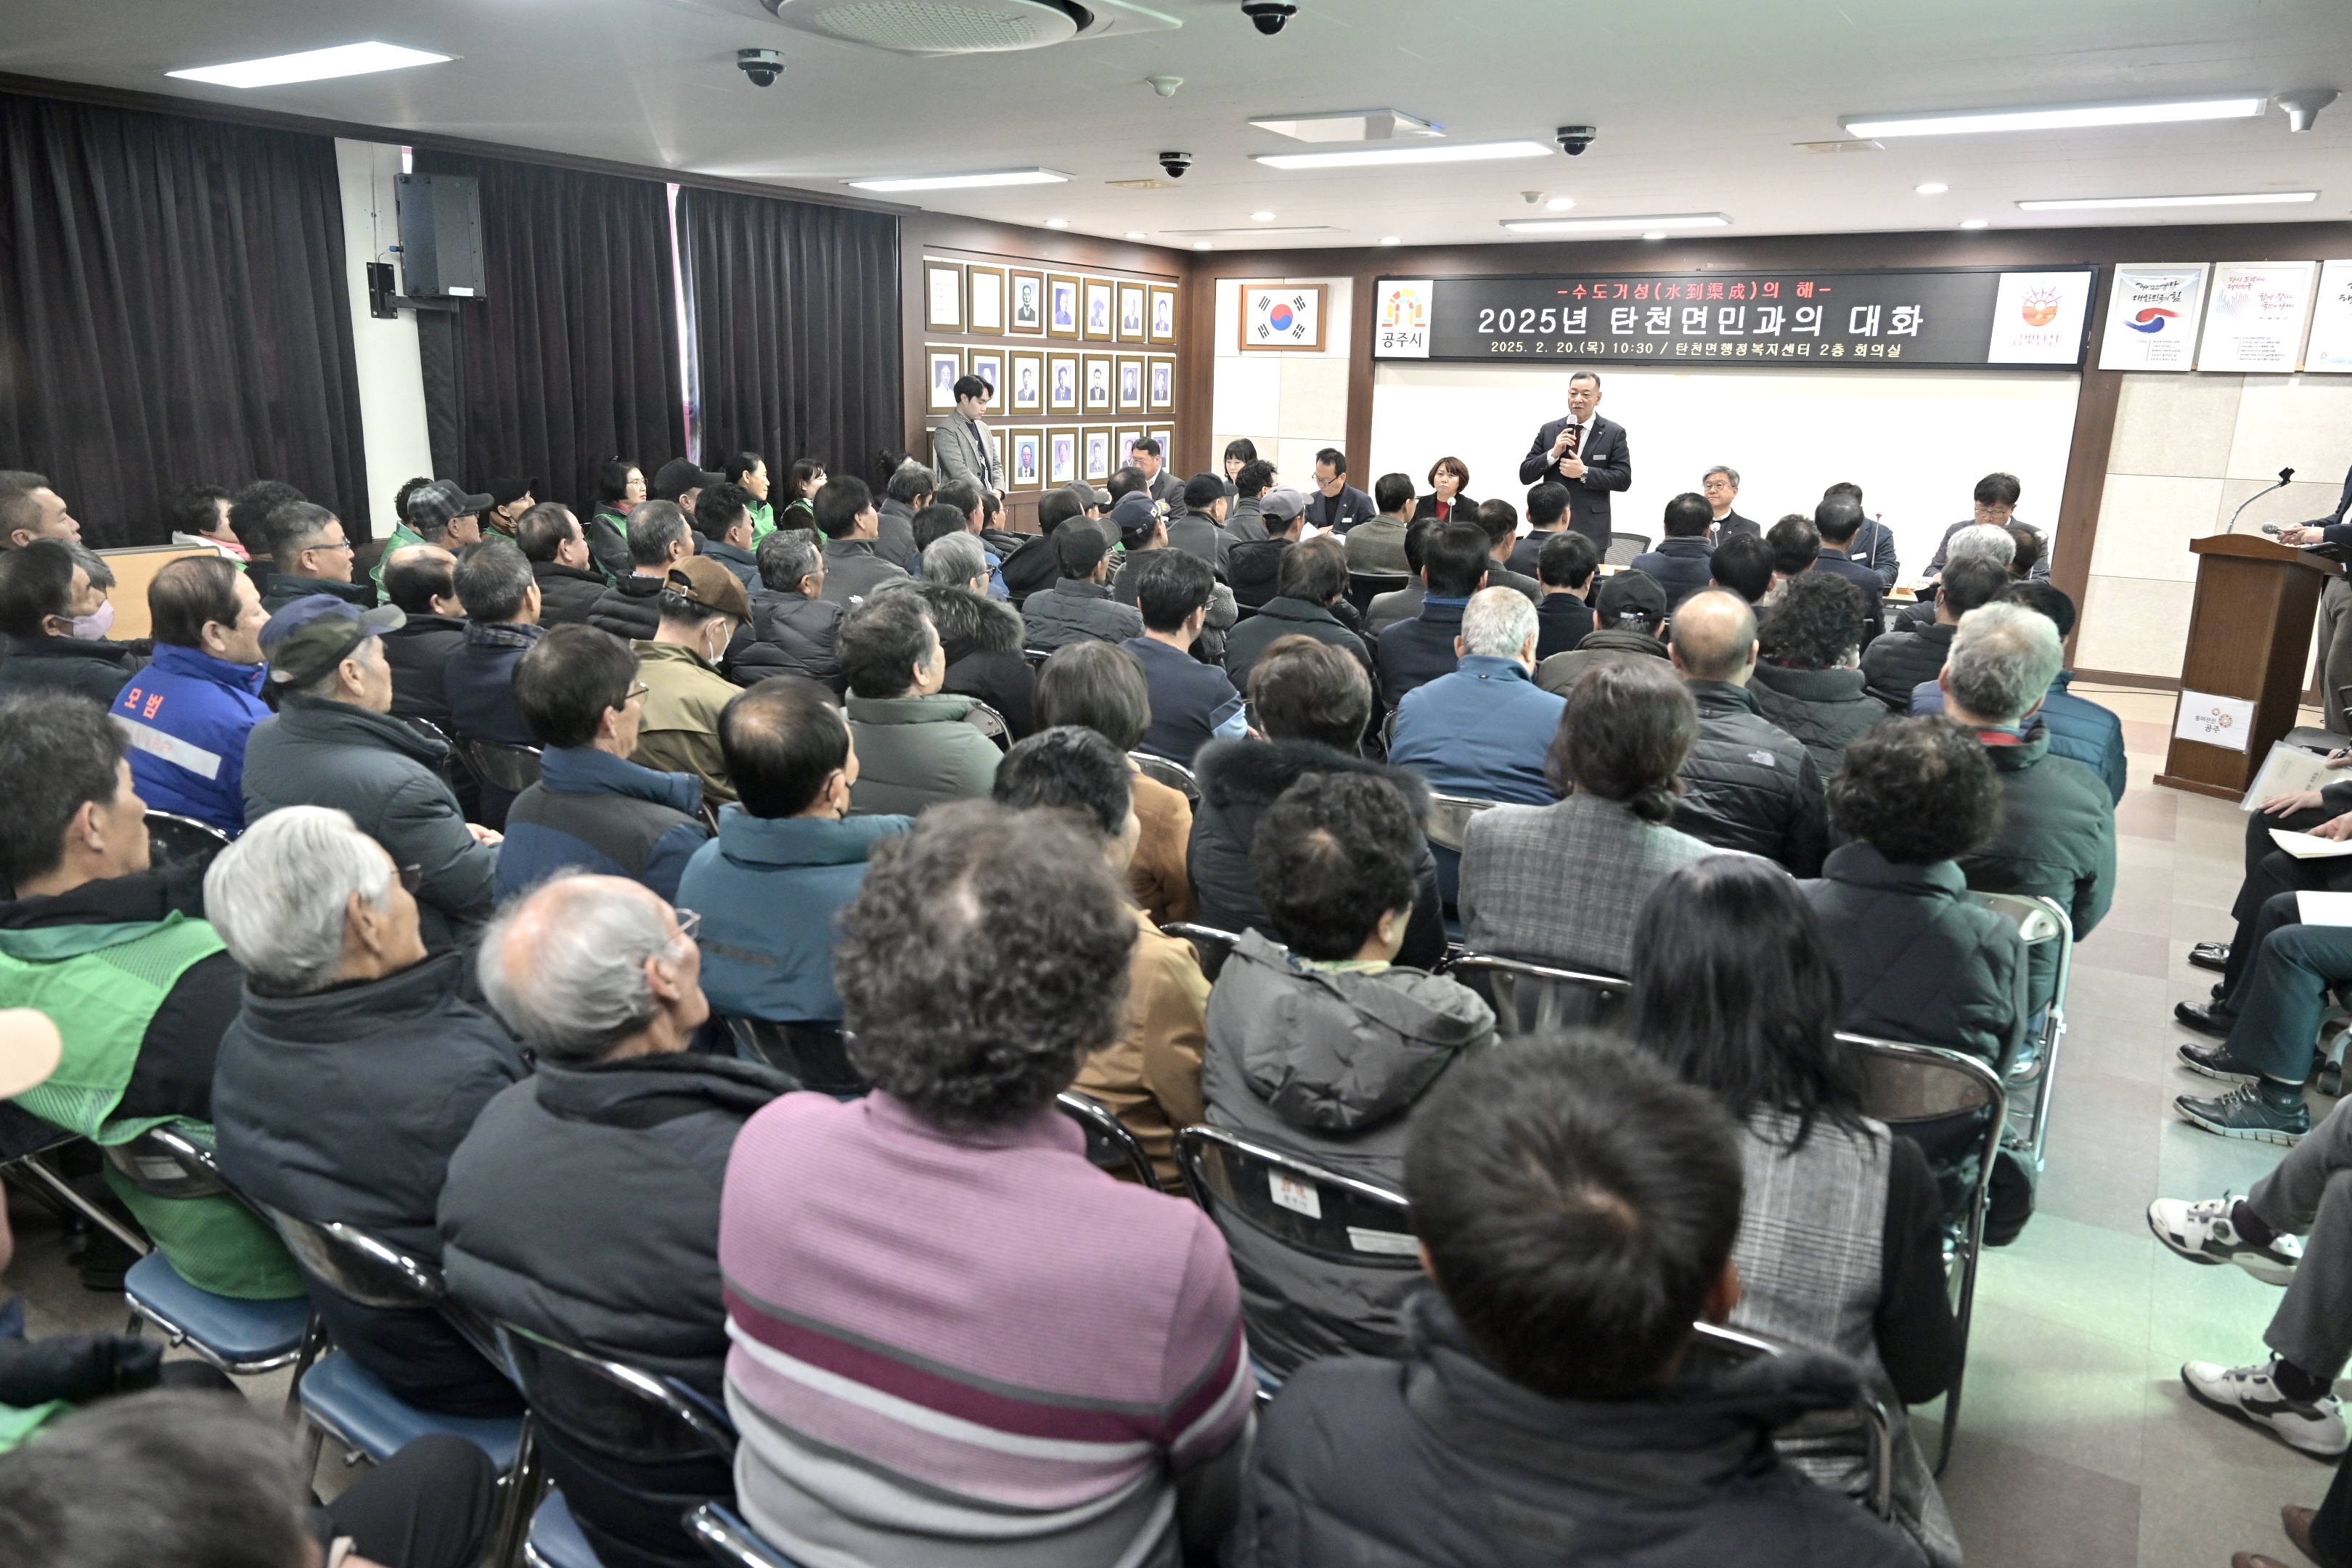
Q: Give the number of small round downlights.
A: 9